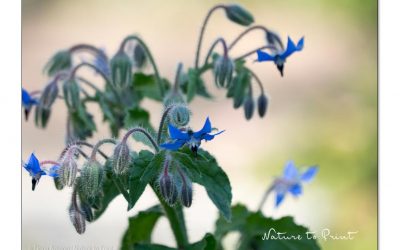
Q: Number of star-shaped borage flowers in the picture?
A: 5